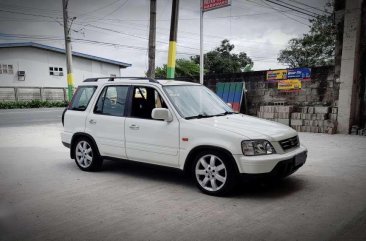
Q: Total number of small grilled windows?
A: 2